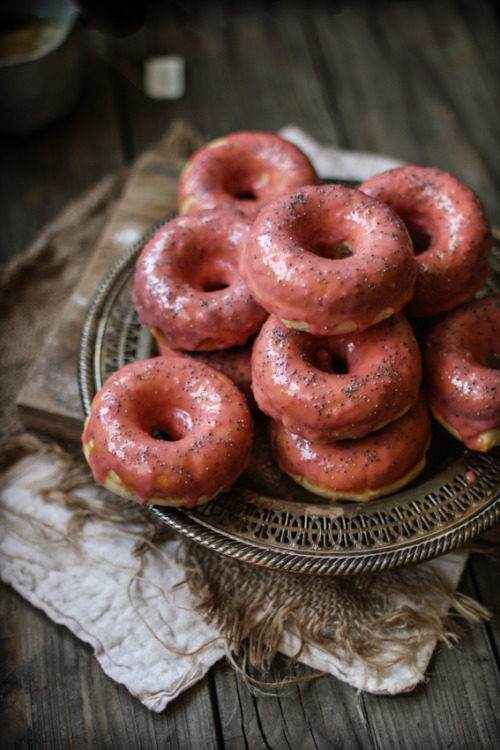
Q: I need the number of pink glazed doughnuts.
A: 9